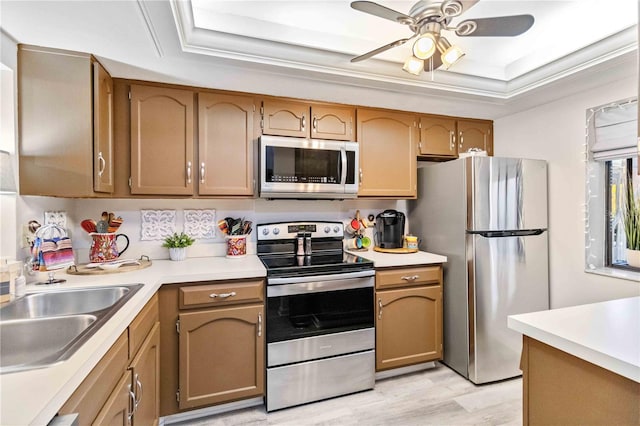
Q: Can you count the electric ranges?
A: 1